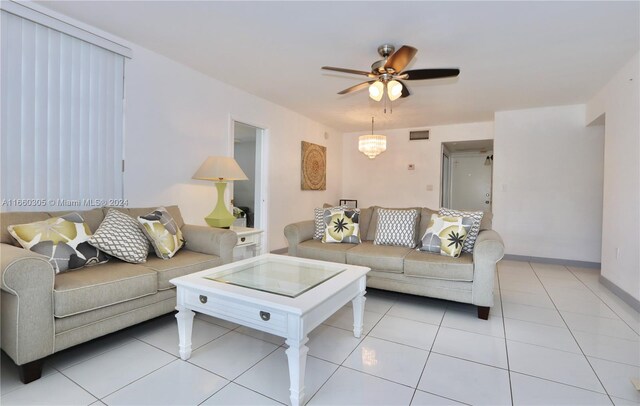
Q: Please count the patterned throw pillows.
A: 8